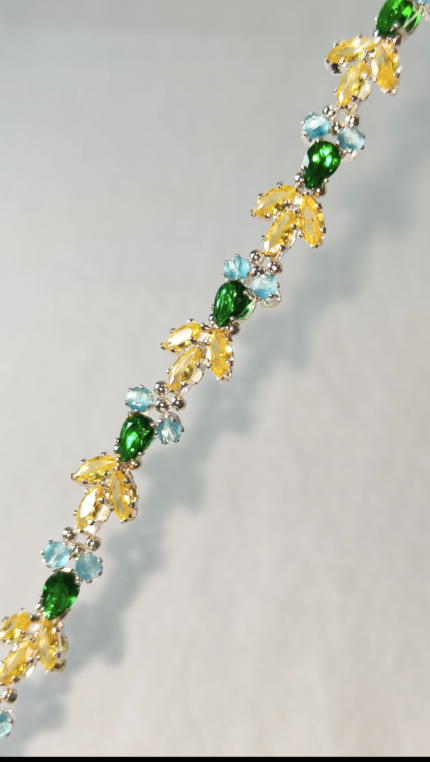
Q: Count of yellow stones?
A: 15